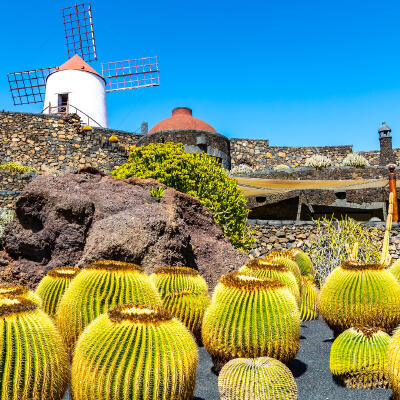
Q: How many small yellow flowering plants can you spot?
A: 2